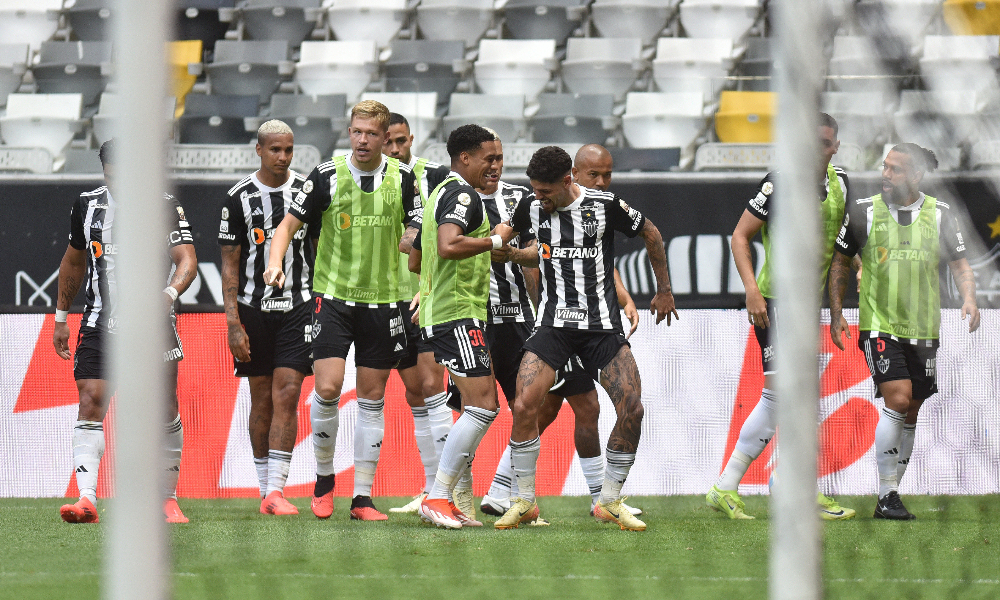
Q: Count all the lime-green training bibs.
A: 5